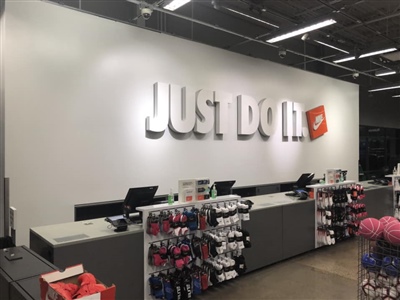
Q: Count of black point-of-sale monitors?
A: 3